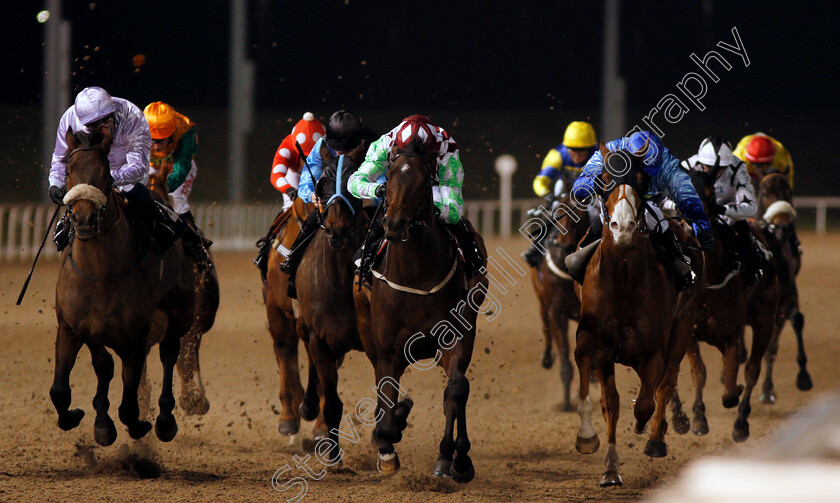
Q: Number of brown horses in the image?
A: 9